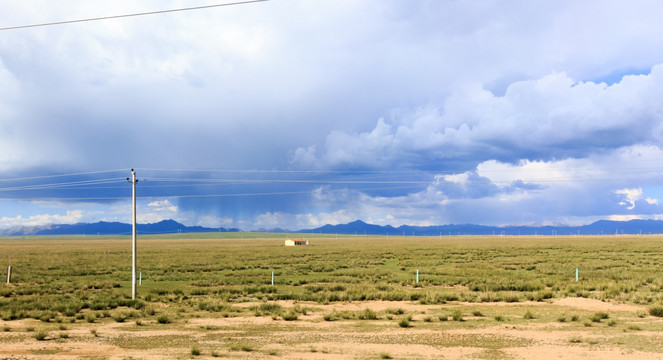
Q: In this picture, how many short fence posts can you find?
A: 5